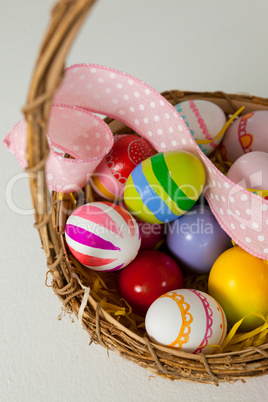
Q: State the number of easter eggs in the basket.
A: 11